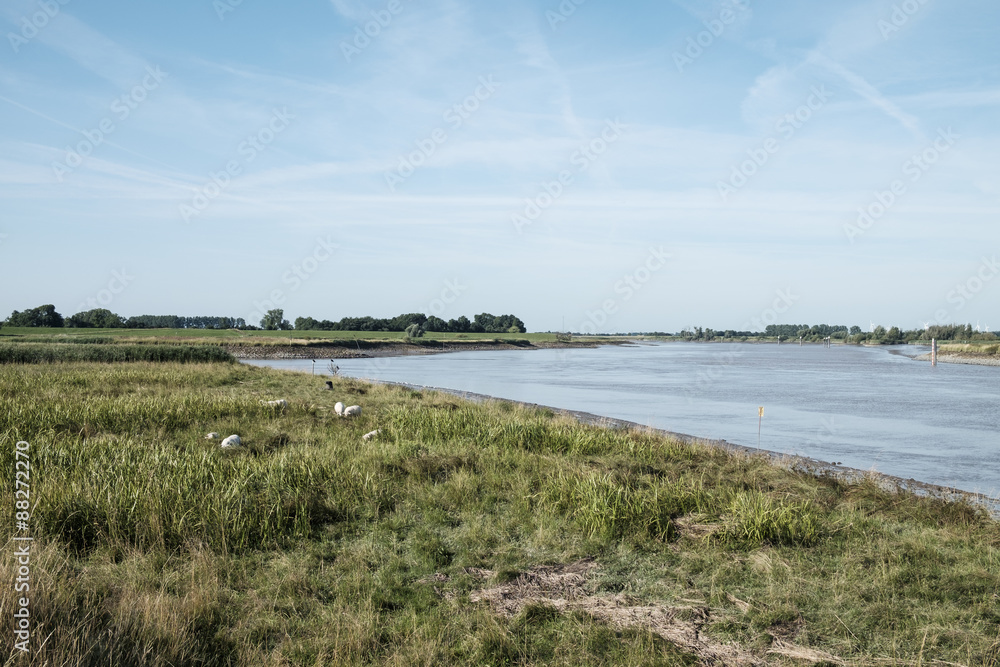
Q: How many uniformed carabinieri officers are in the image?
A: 0